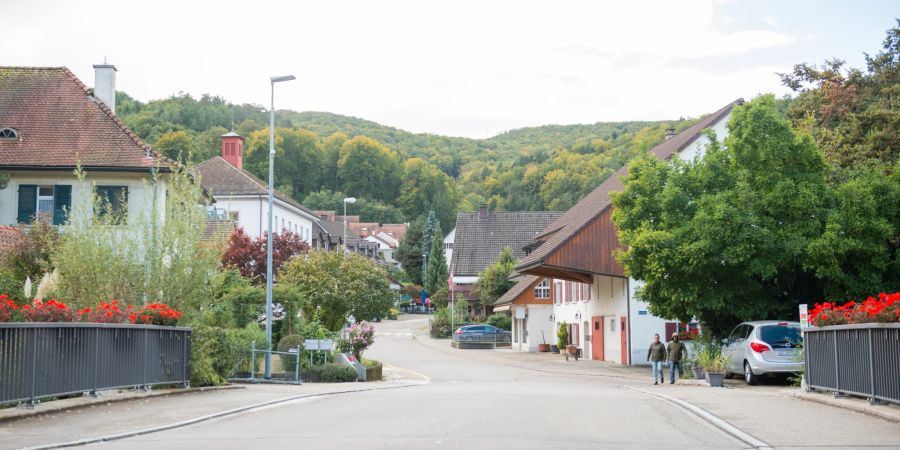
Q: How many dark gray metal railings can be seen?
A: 2